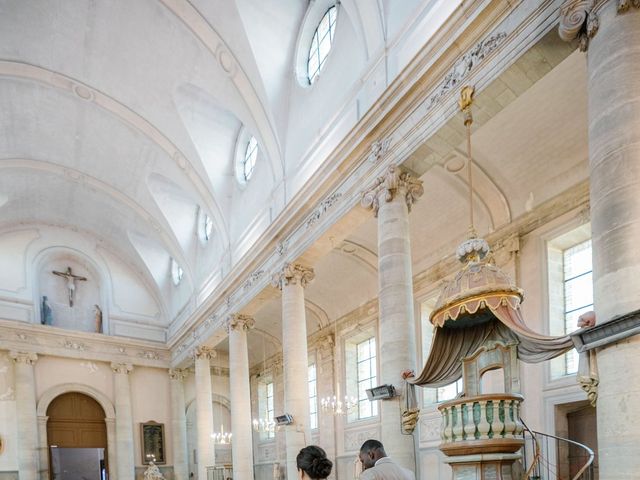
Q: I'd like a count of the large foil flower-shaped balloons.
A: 0